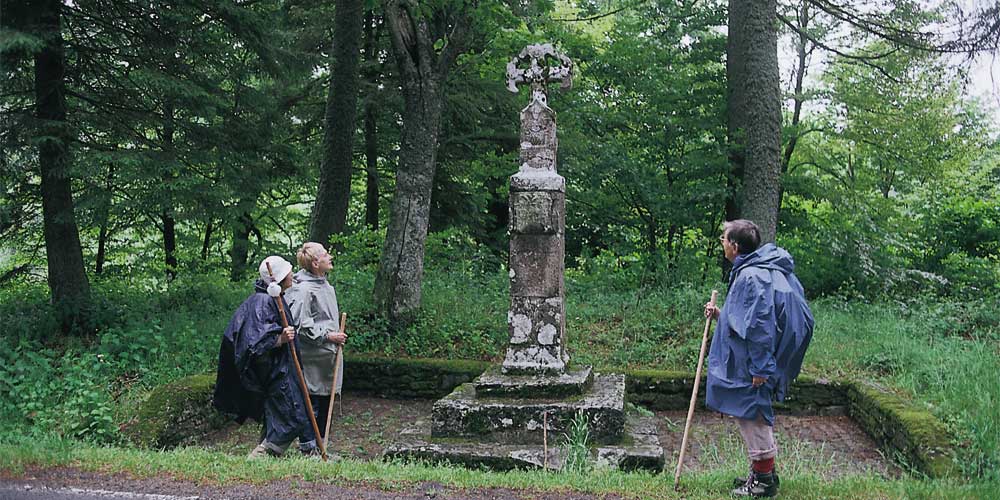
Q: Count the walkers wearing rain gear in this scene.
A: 3